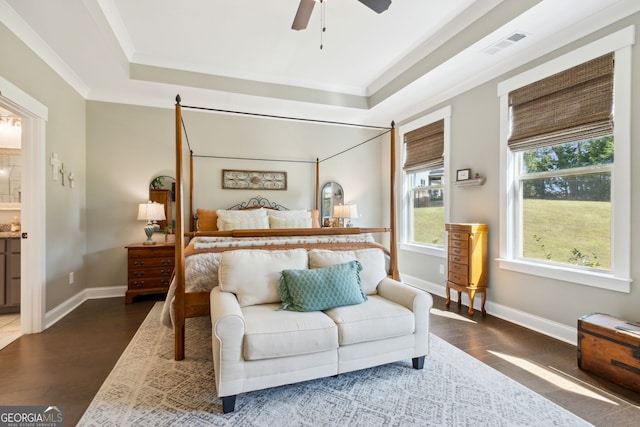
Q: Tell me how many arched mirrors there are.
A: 2